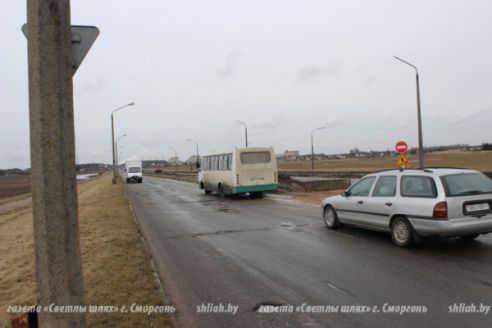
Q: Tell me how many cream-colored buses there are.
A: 1